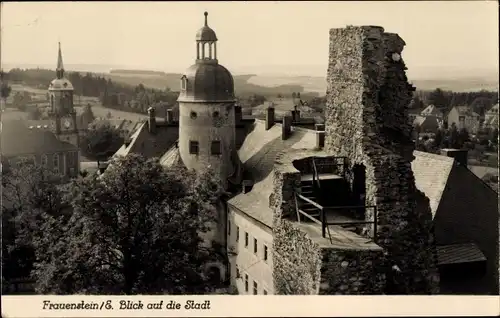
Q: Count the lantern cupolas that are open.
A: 1